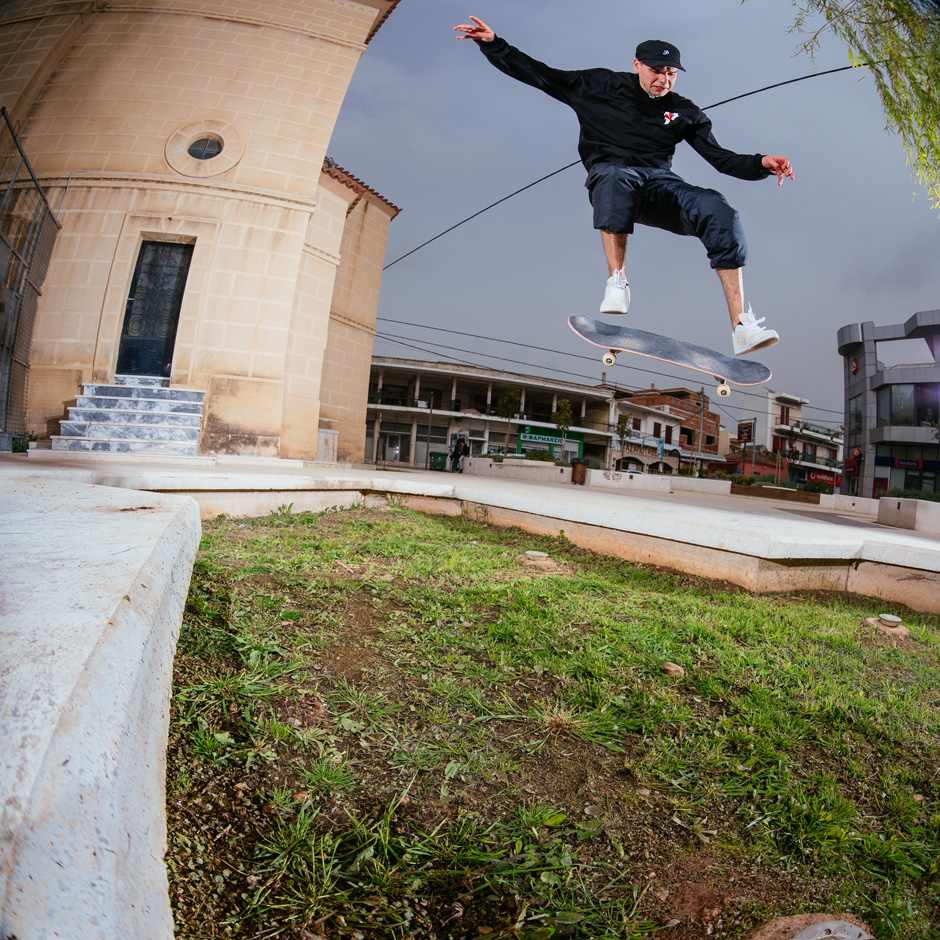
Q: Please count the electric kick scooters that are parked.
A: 0